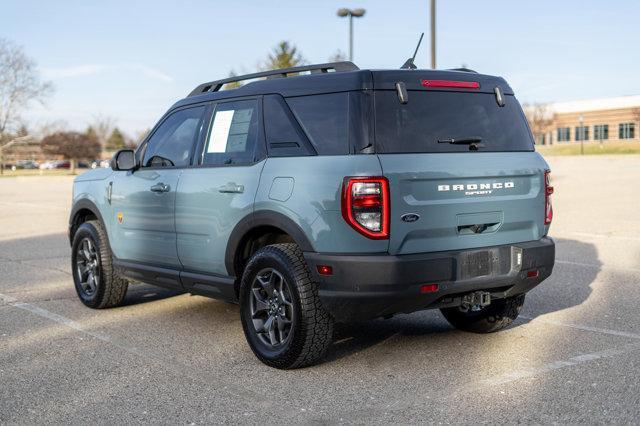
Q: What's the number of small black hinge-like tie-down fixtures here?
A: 2